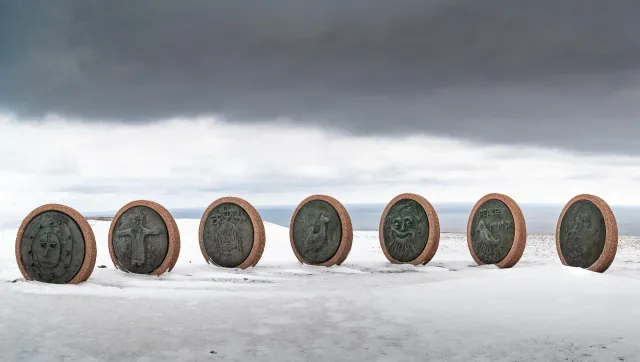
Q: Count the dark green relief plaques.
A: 7